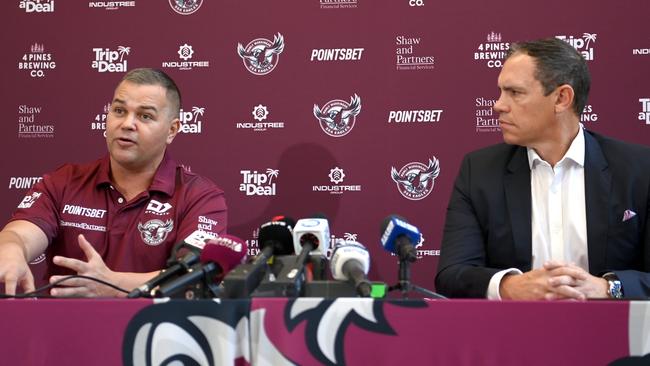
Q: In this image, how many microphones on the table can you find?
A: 6